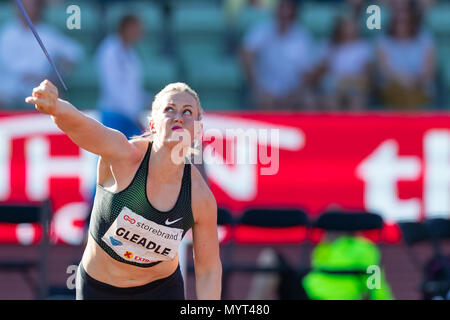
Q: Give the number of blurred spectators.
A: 5